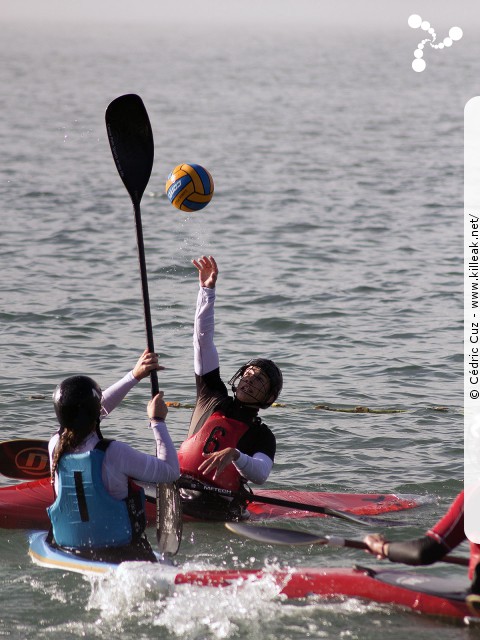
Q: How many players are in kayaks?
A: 3